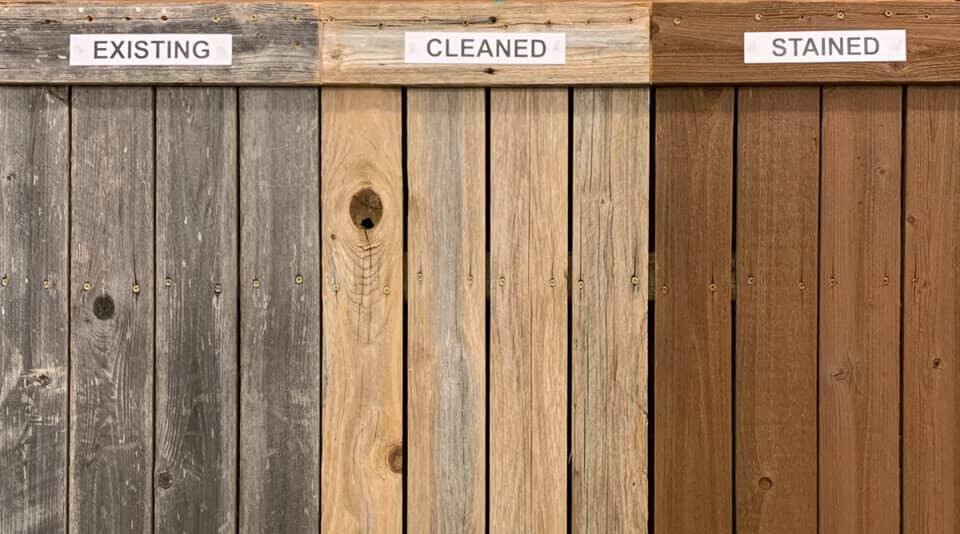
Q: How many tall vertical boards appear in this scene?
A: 12